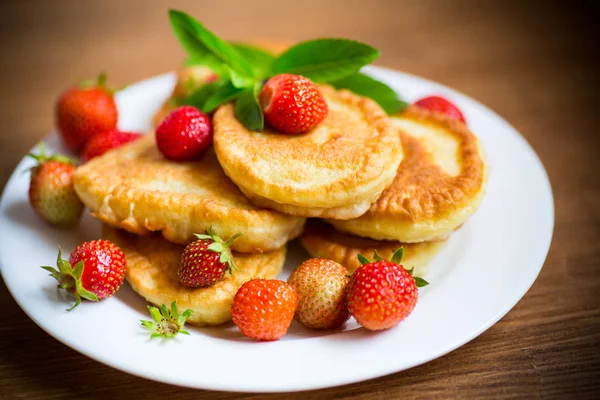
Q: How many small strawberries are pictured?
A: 11